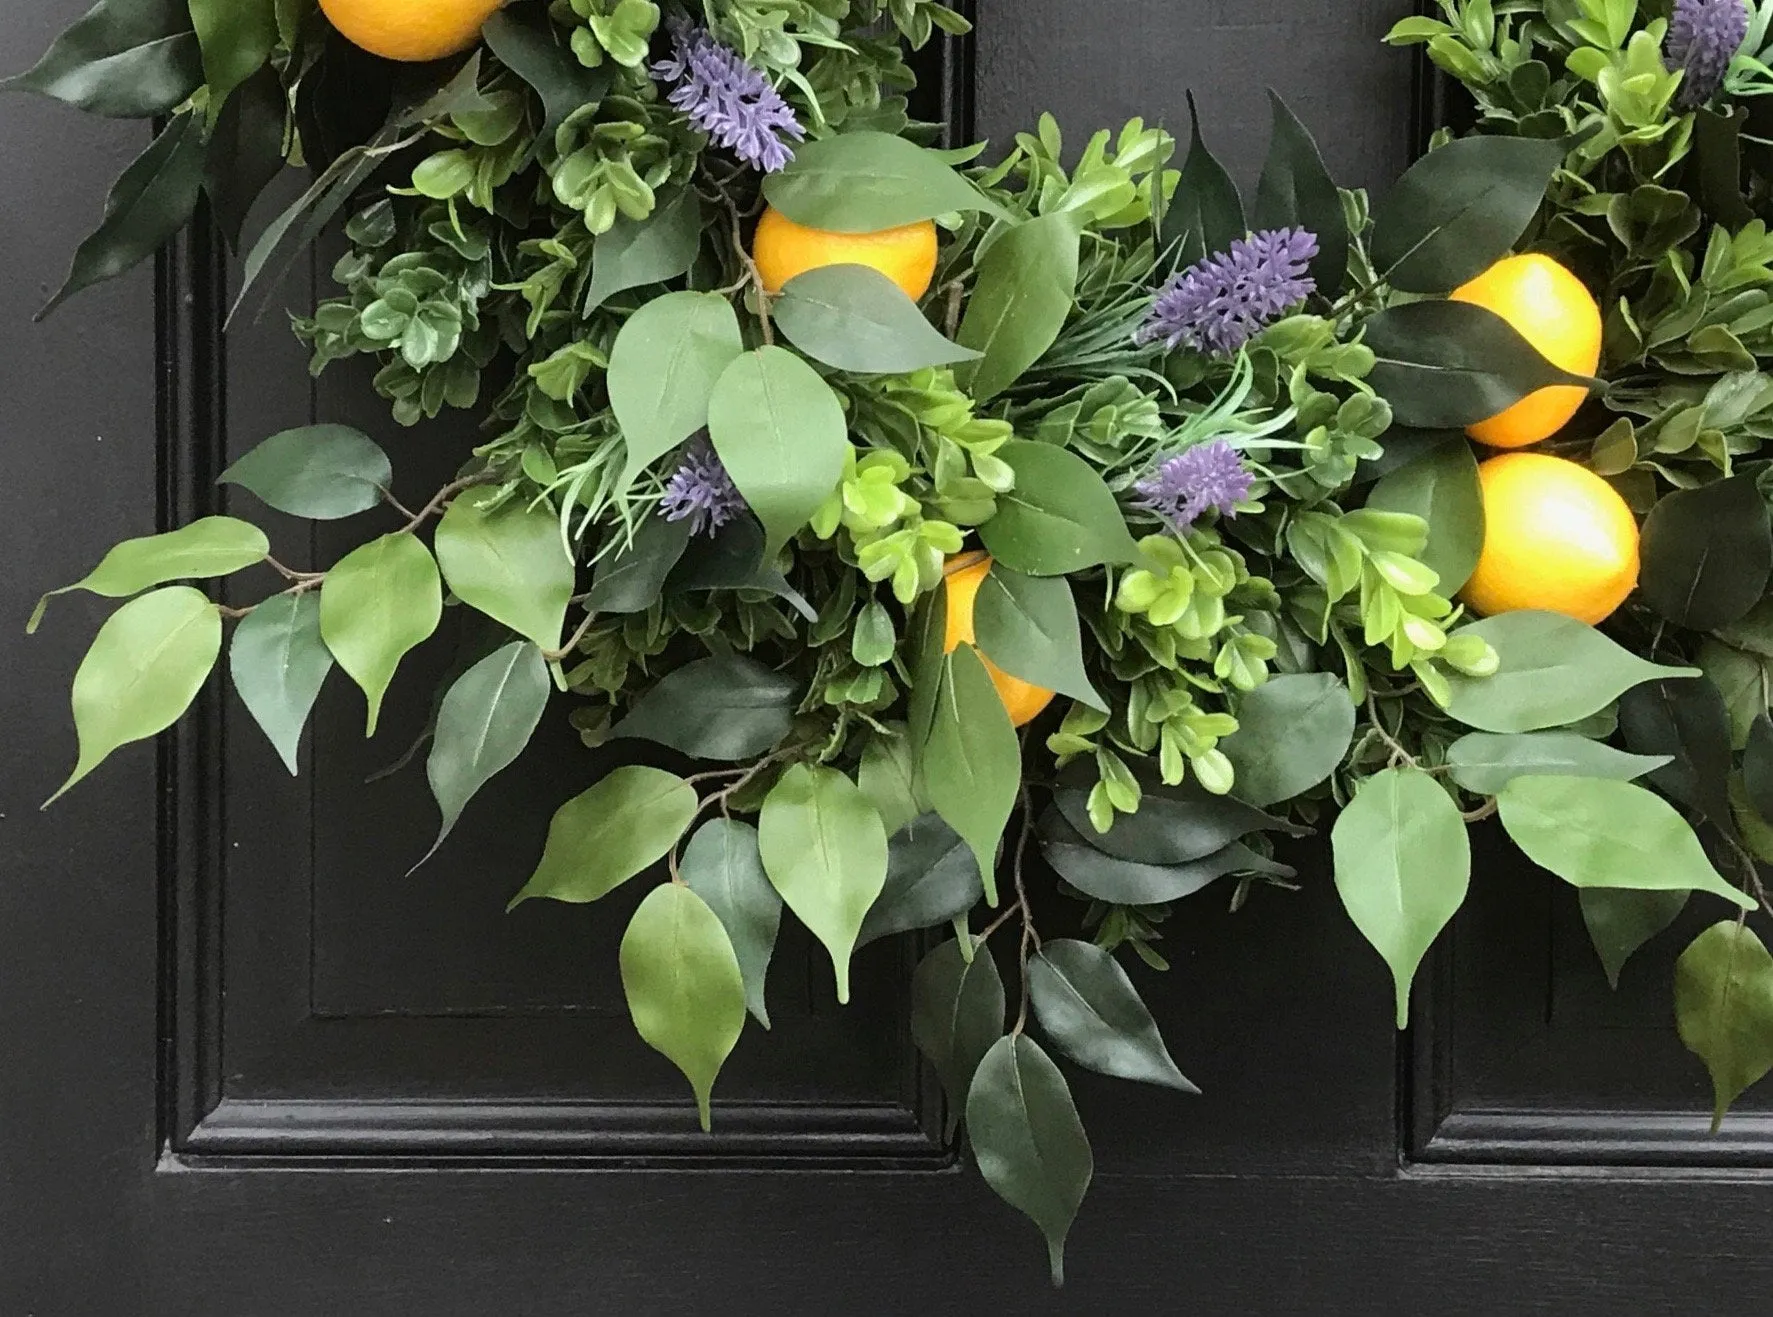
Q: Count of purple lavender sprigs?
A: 5